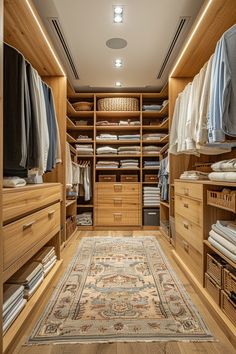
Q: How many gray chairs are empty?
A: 0